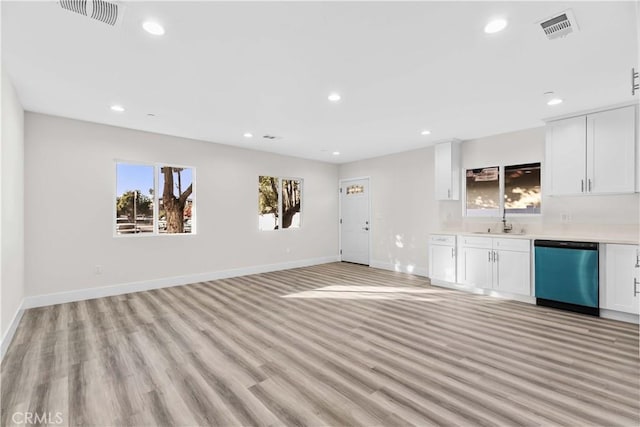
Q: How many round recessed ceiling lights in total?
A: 8